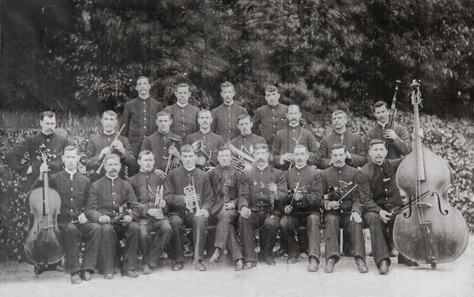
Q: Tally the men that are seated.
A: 9